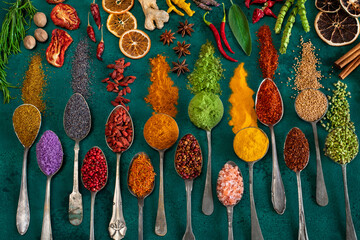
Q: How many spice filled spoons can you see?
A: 15